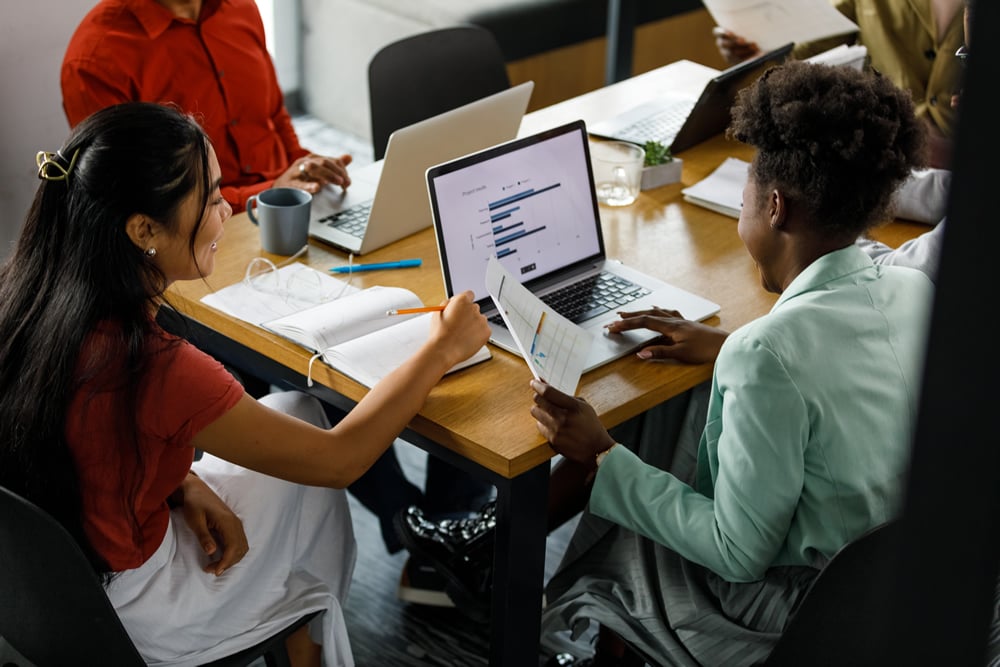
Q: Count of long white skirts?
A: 1